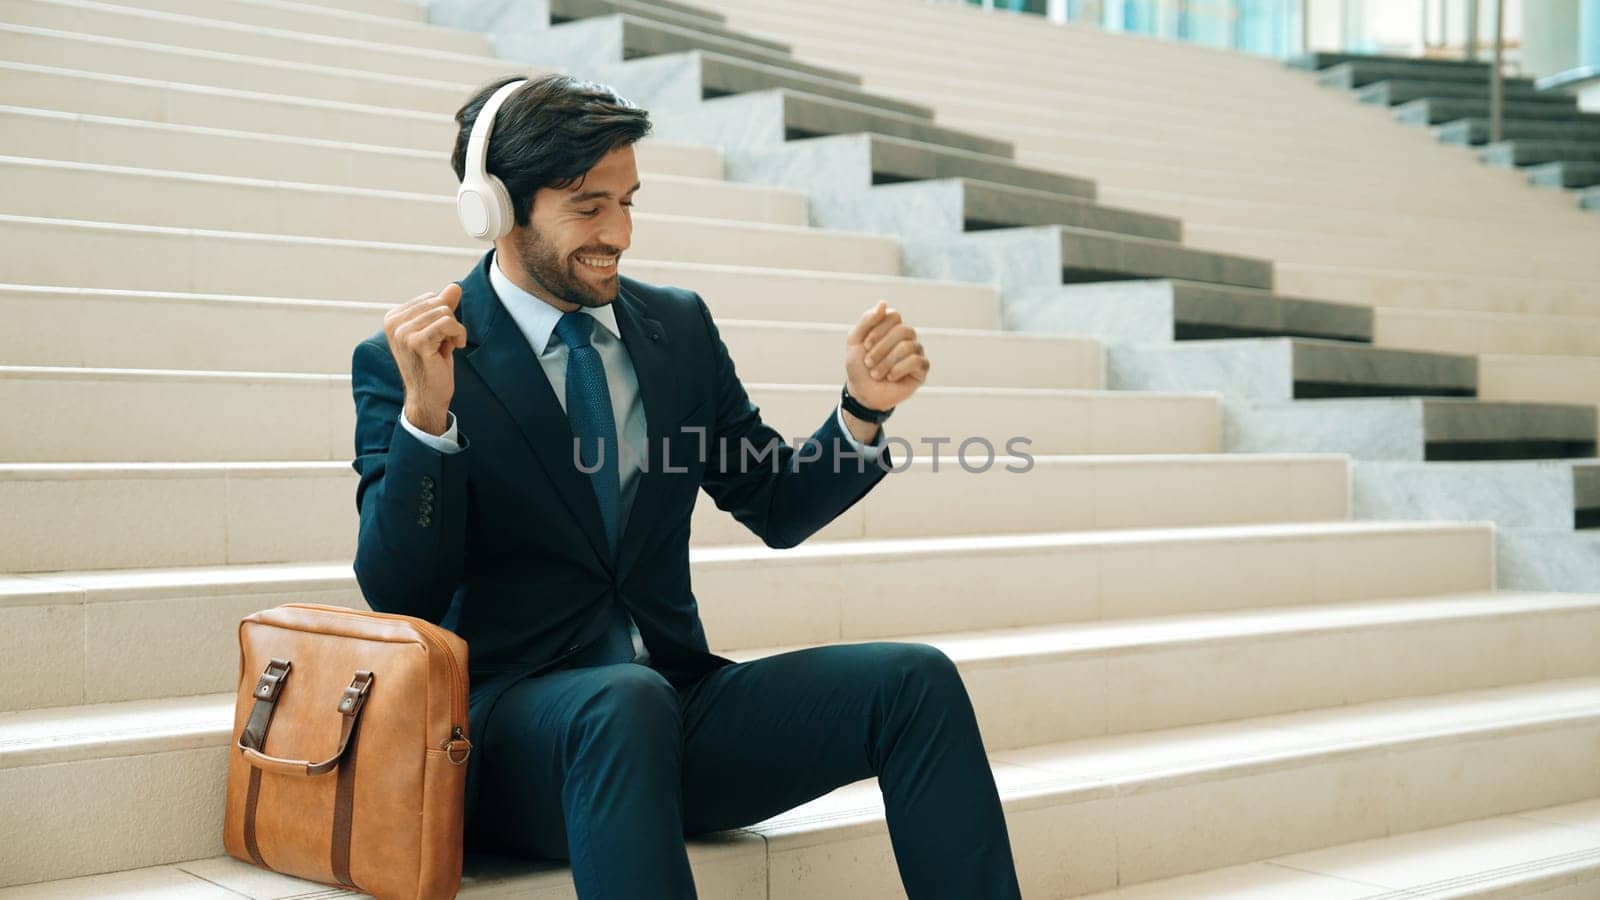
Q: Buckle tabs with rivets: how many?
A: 2